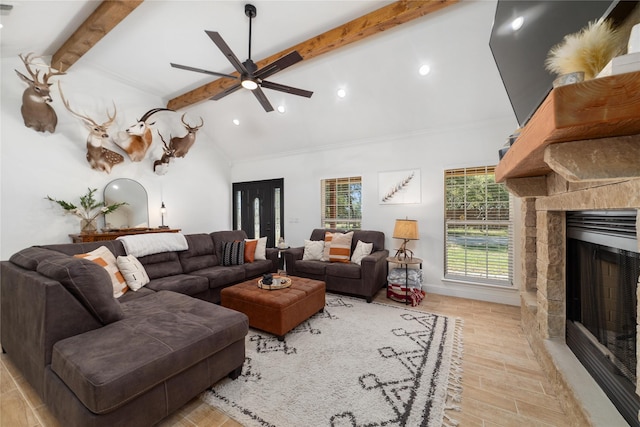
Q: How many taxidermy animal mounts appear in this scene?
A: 5